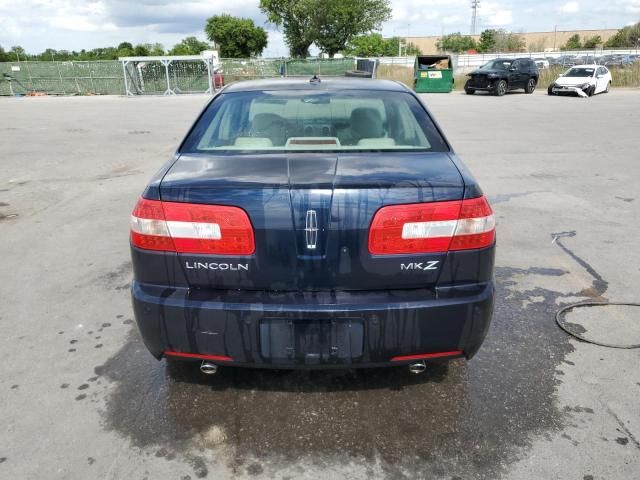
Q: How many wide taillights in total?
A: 2